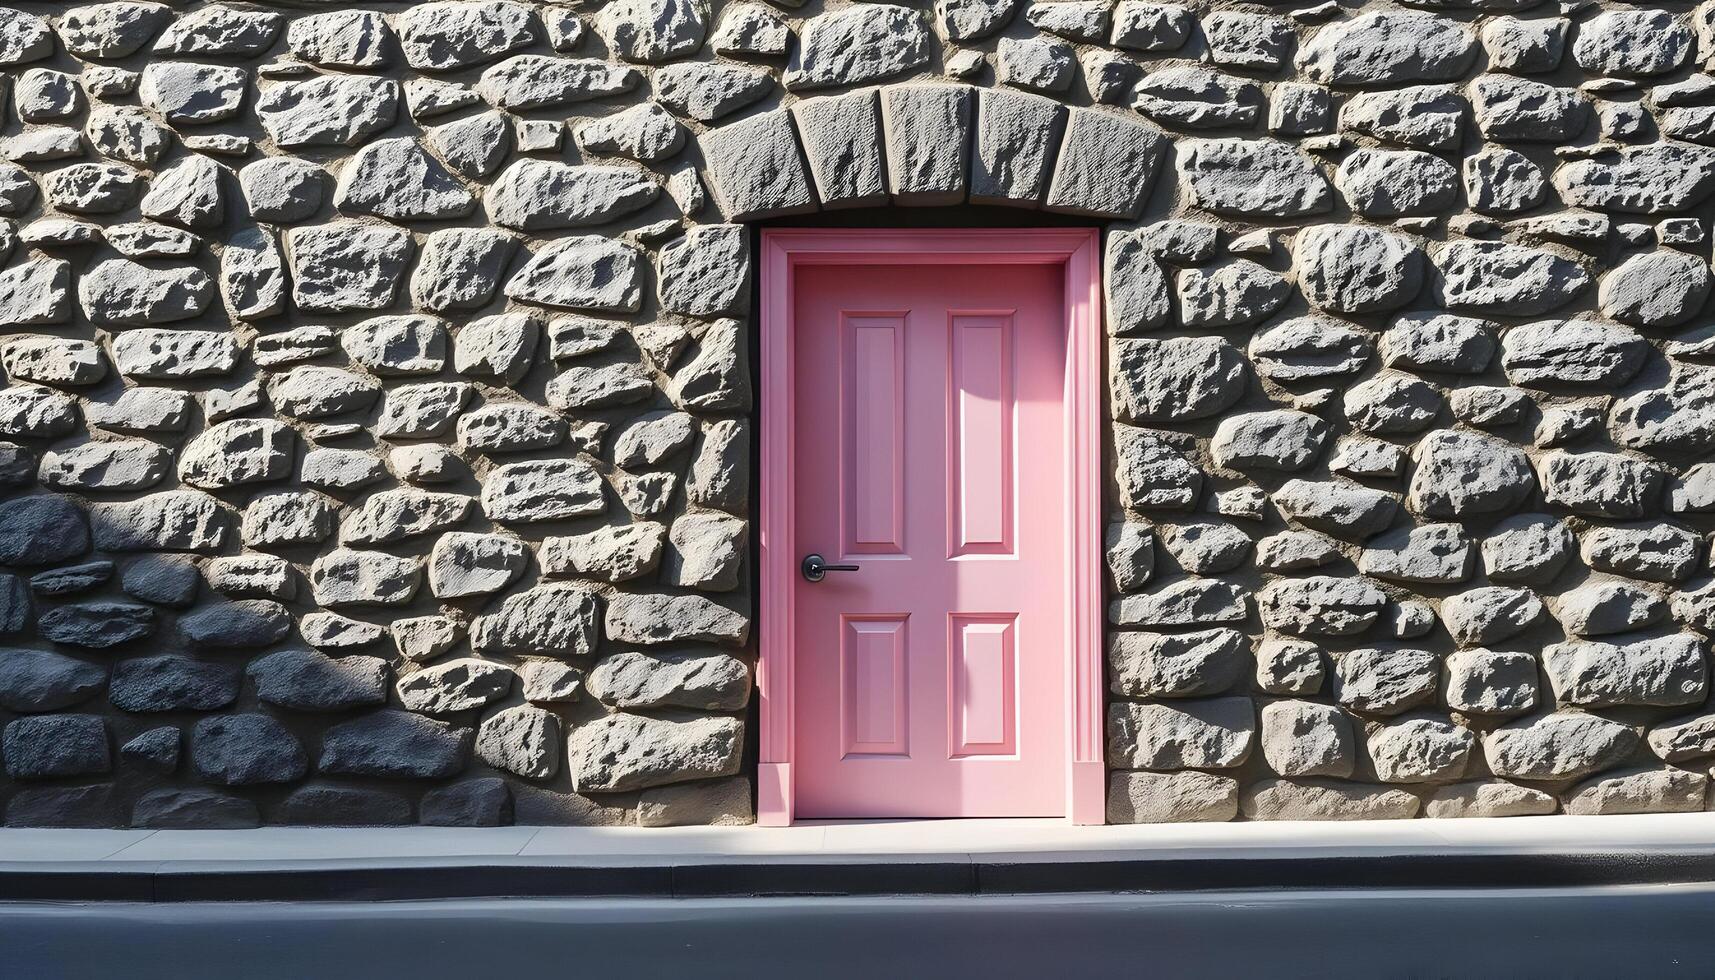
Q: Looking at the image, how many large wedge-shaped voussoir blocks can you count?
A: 5